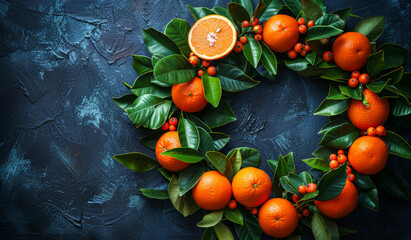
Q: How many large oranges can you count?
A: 11